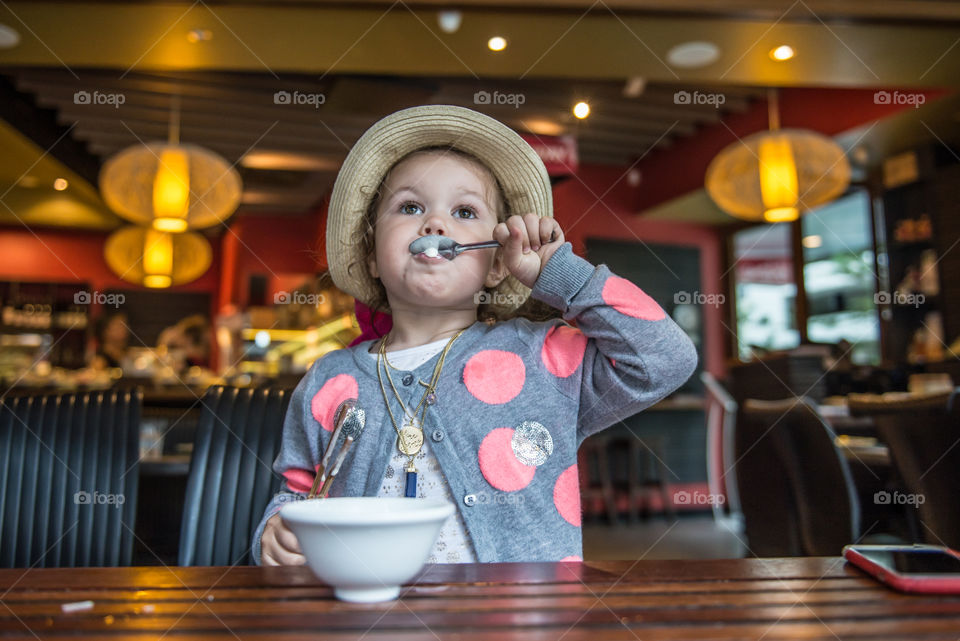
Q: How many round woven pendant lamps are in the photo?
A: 3